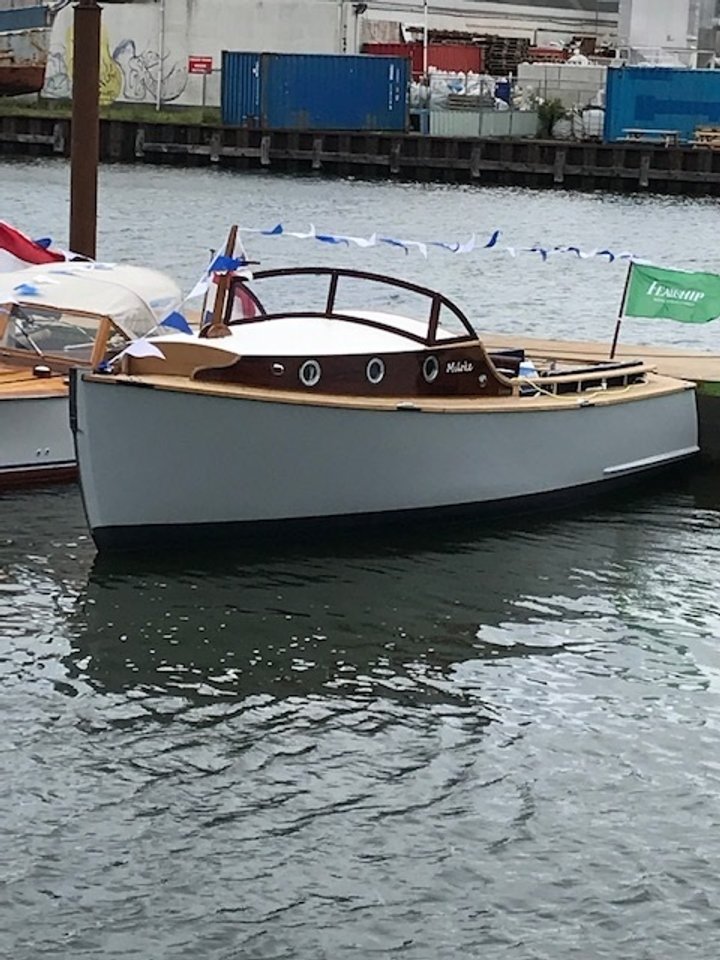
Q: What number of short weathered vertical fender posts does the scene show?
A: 9